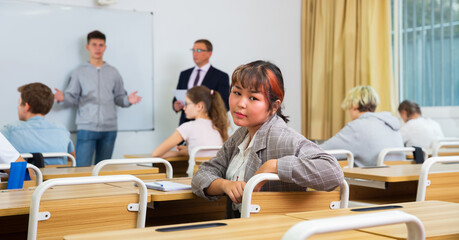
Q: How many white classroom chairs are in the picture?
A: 11